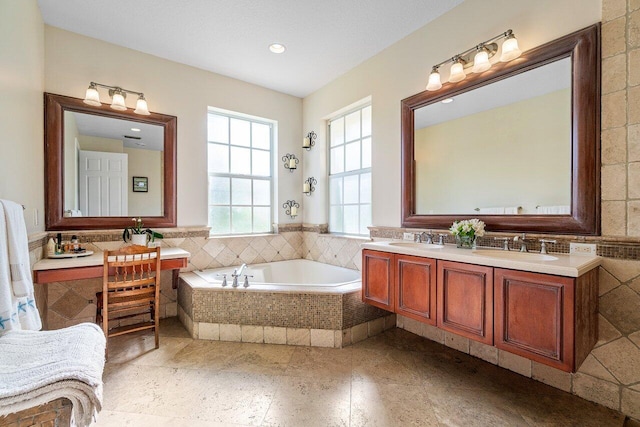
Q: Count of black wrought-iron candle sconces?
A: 4